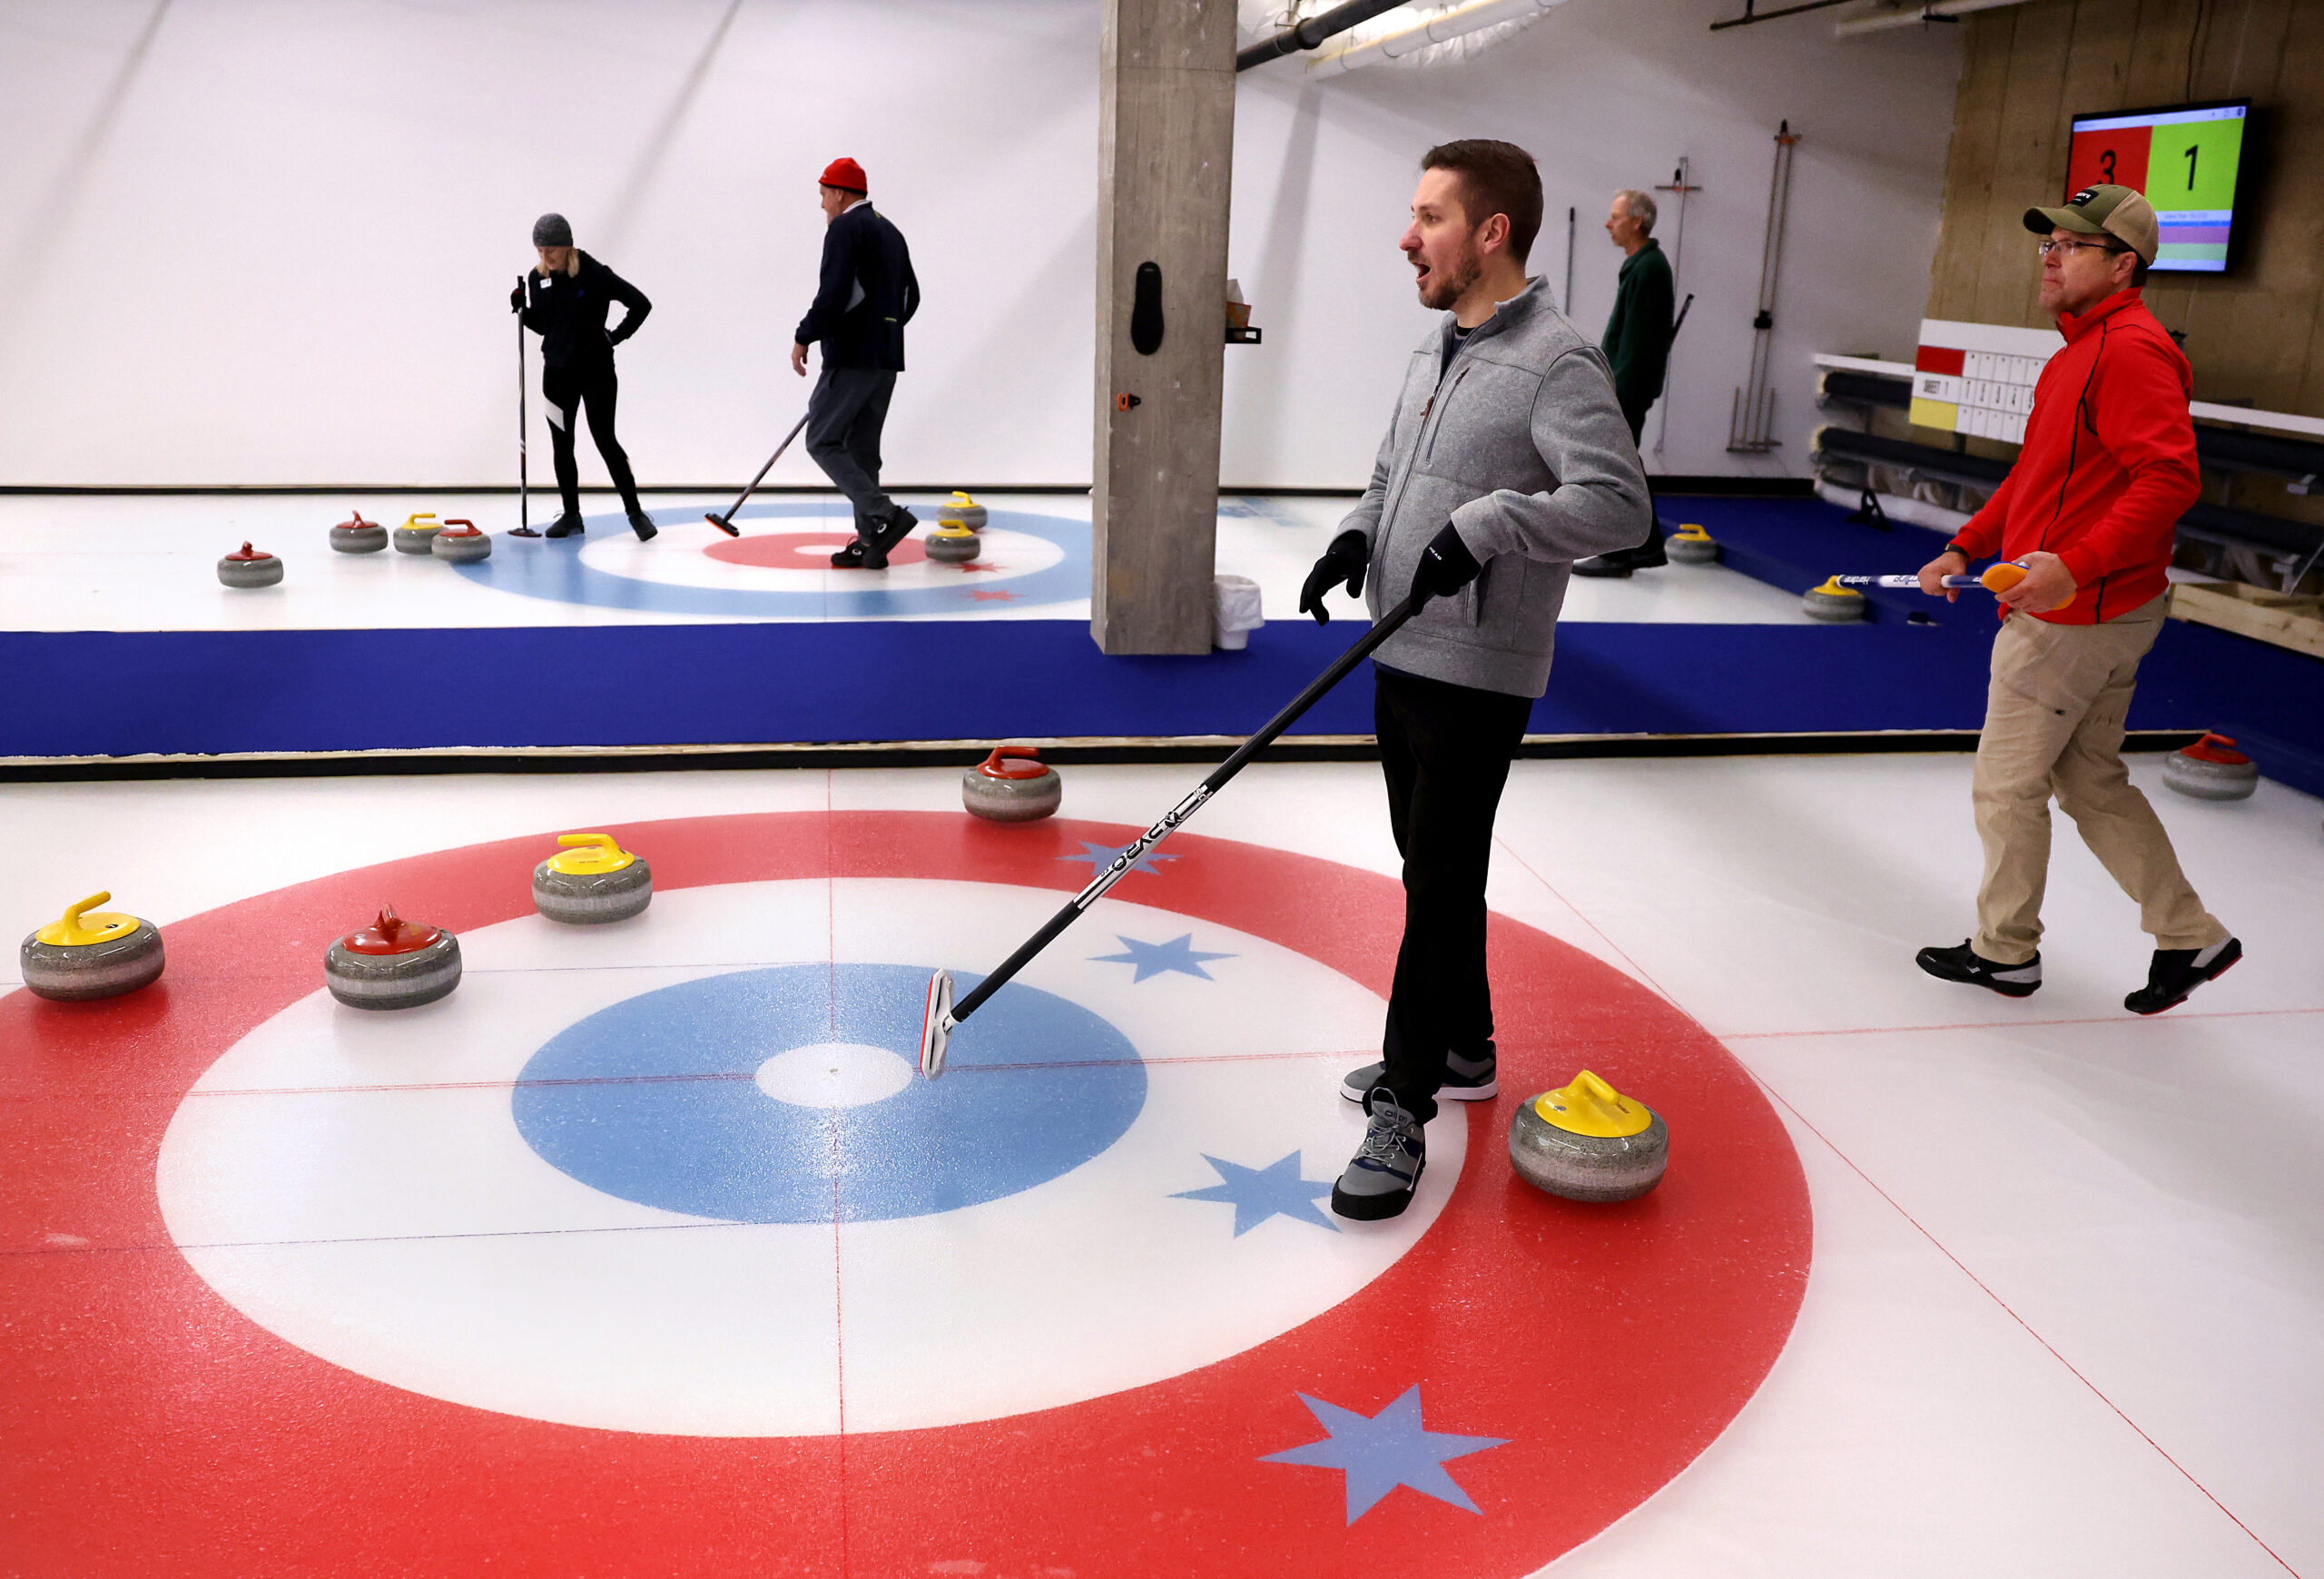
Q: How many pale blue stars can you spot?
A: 4